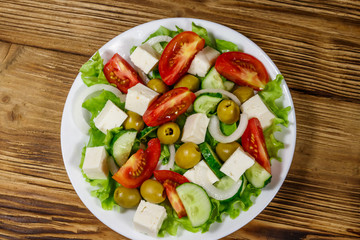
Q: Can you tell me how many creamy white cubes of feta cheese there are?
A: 10